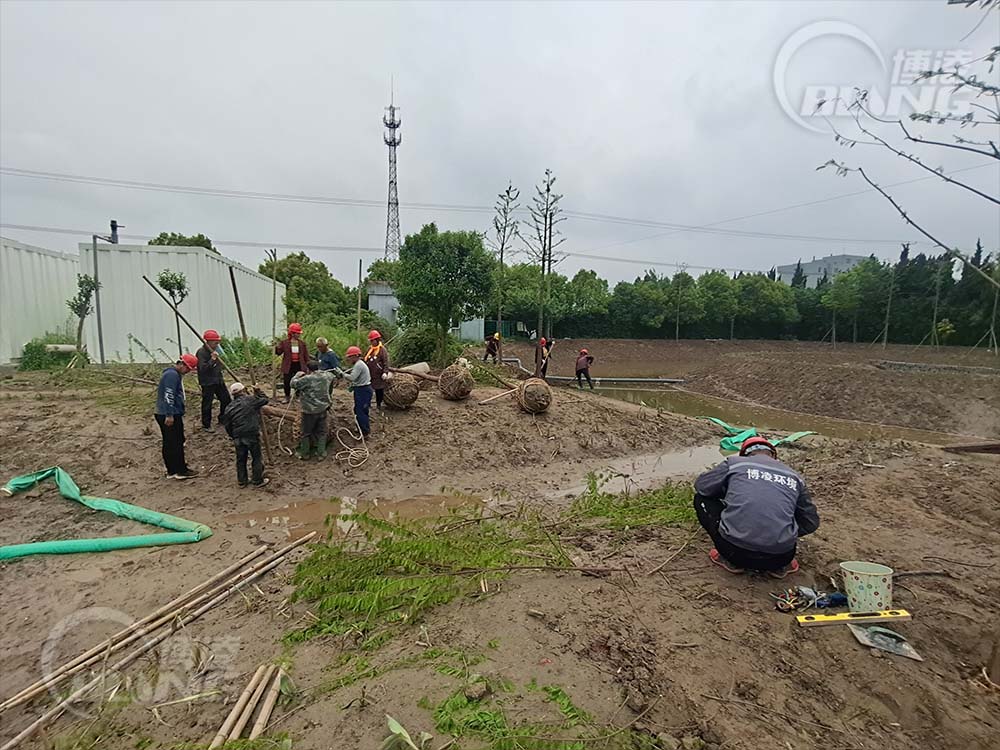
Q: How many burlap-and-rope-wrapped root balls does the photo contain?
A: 3